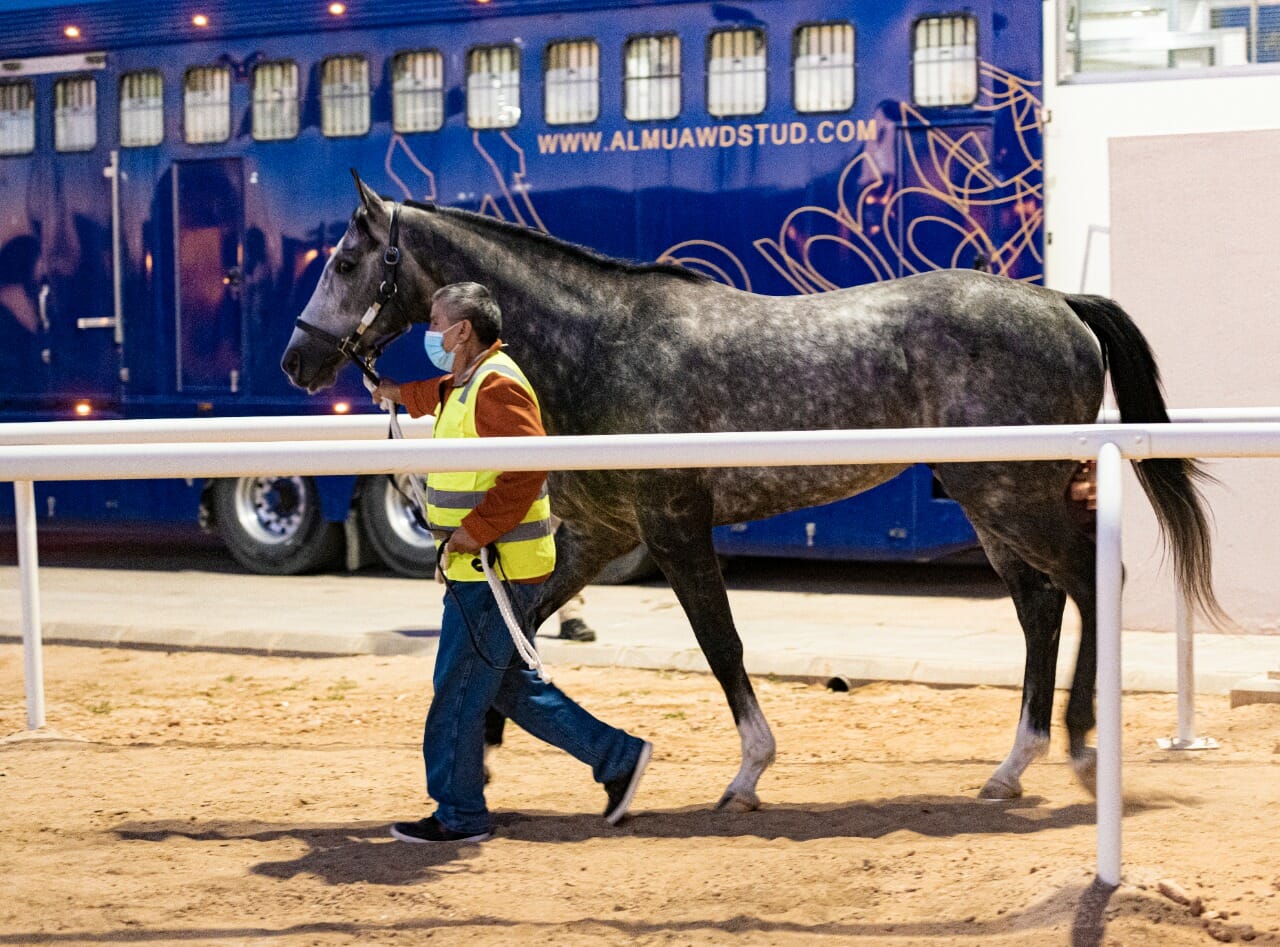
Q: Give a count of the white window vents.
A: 13